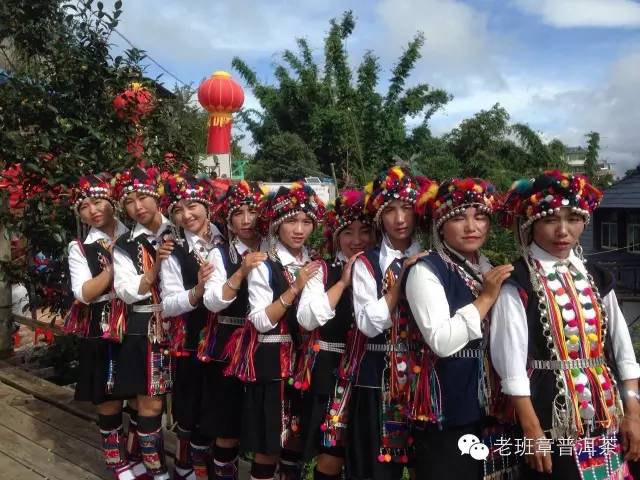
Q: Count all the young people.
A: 9